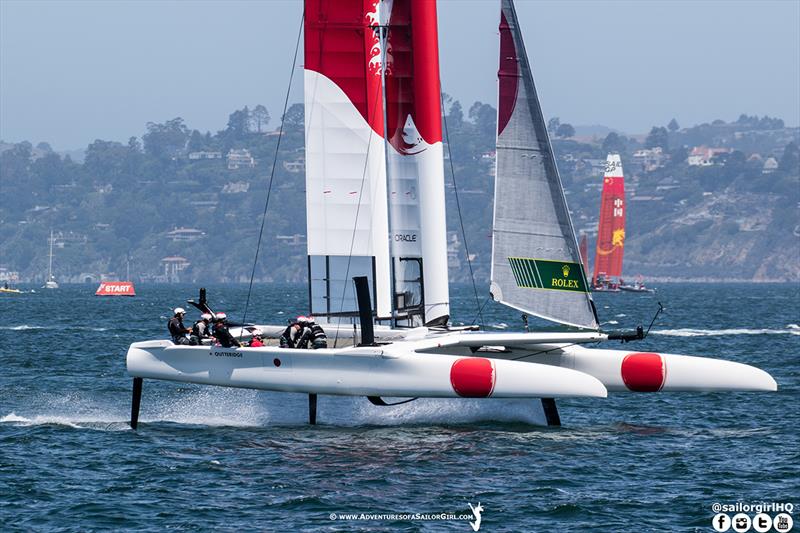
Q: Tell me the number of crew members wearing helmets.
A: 6